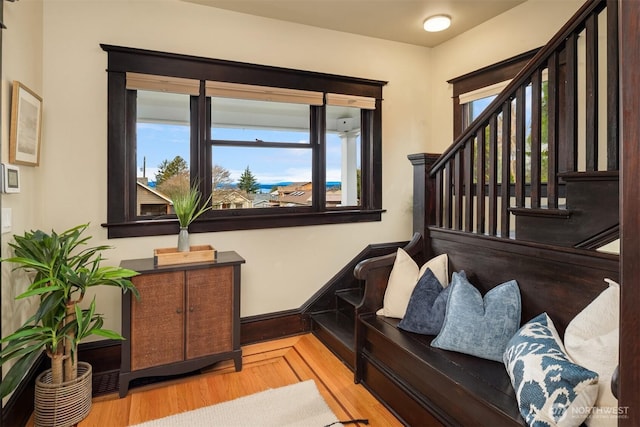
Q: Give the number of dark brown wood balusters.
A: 13